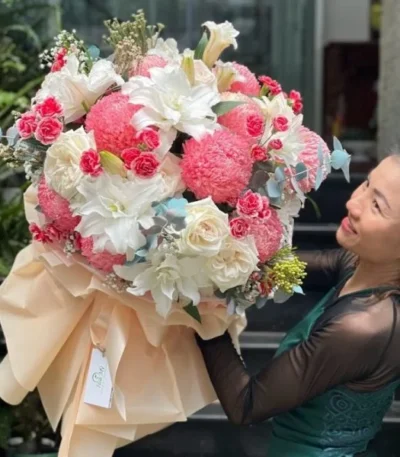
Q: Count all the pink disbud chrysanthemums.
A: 9